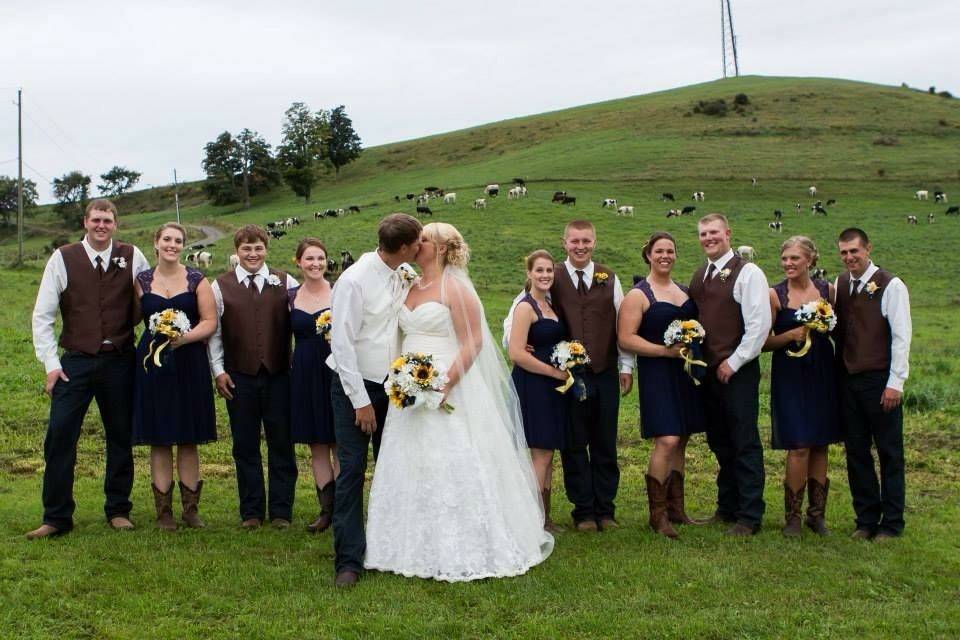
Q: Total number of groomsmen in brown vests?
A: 5